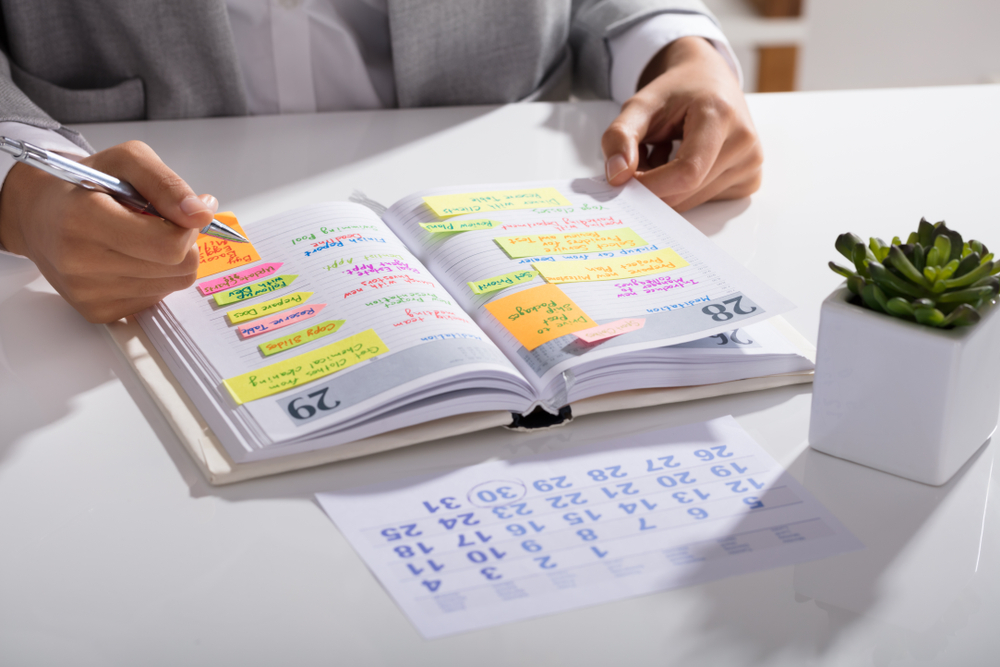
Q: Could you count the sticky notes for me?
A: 14